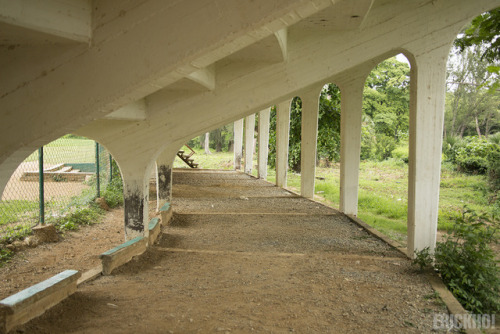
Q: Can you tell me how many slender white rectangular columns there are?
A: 7